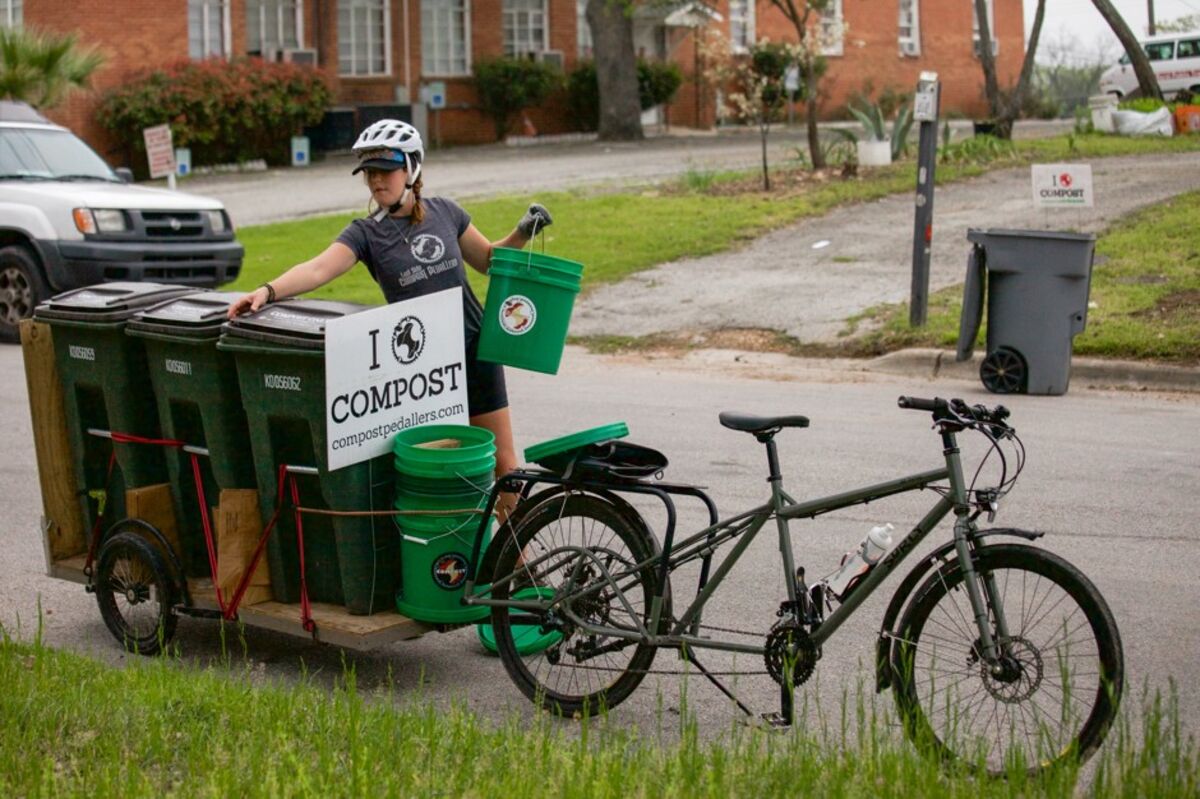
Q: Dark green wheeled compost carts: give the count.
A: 3